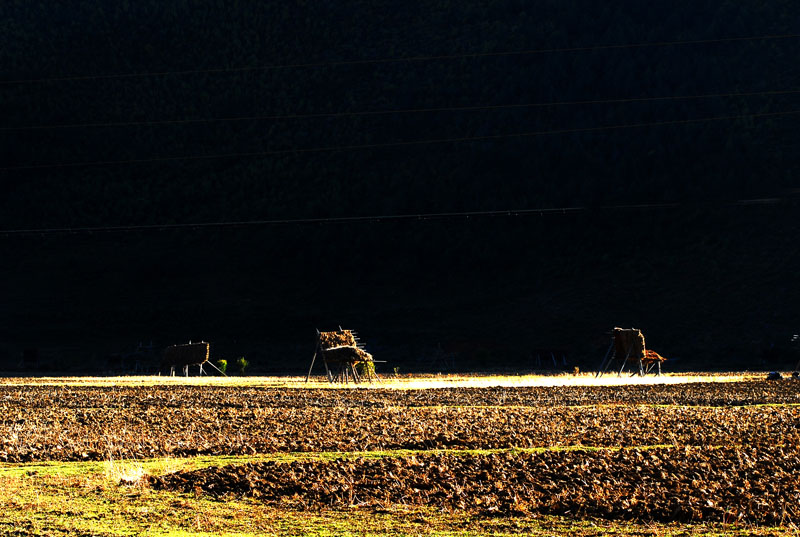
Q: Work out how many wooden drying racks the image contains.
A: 3